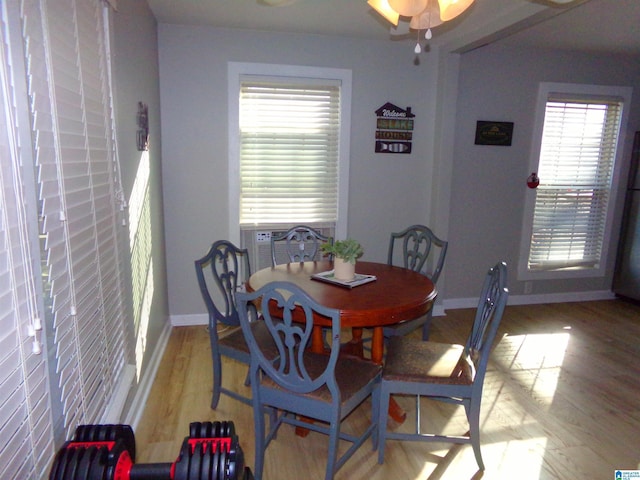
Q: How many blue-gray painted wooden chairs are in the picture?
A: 5